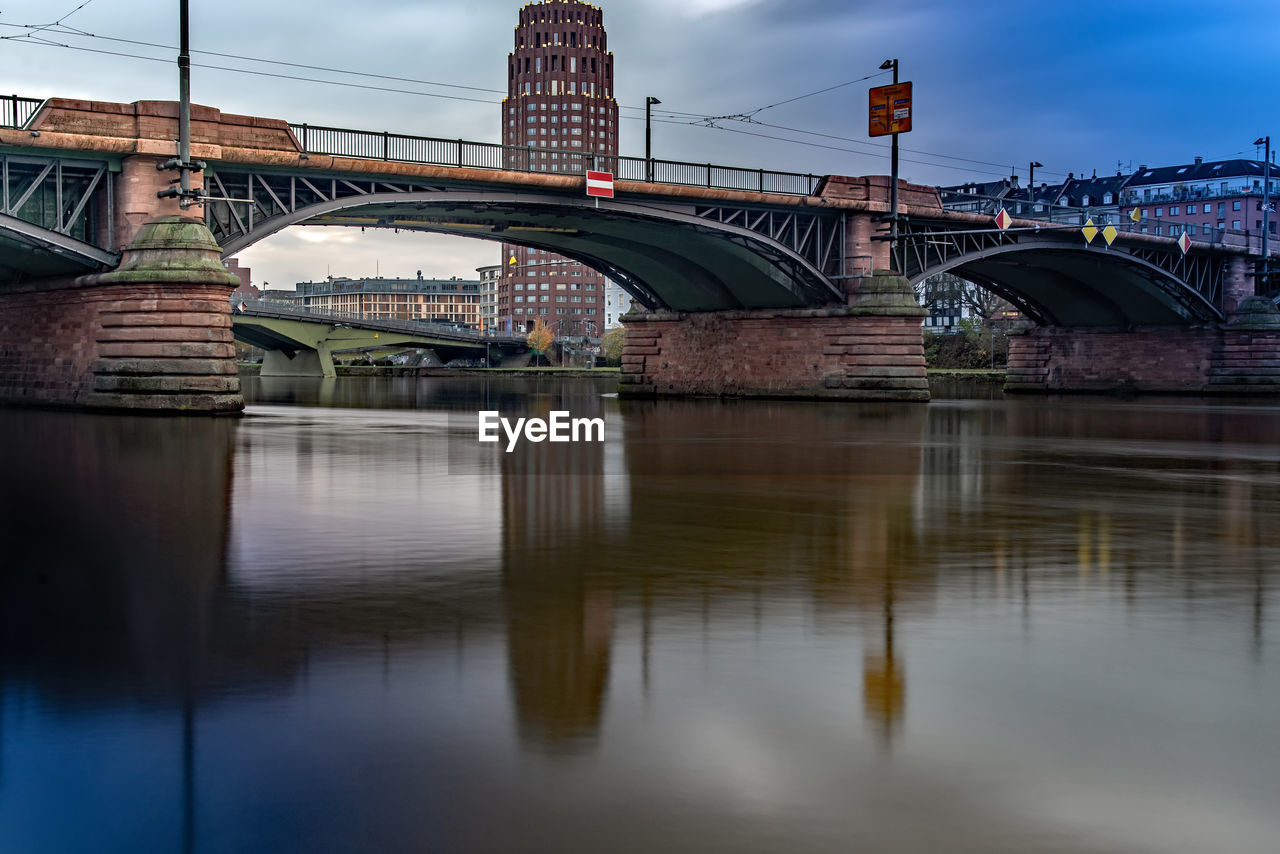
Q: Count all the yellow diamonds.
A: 2